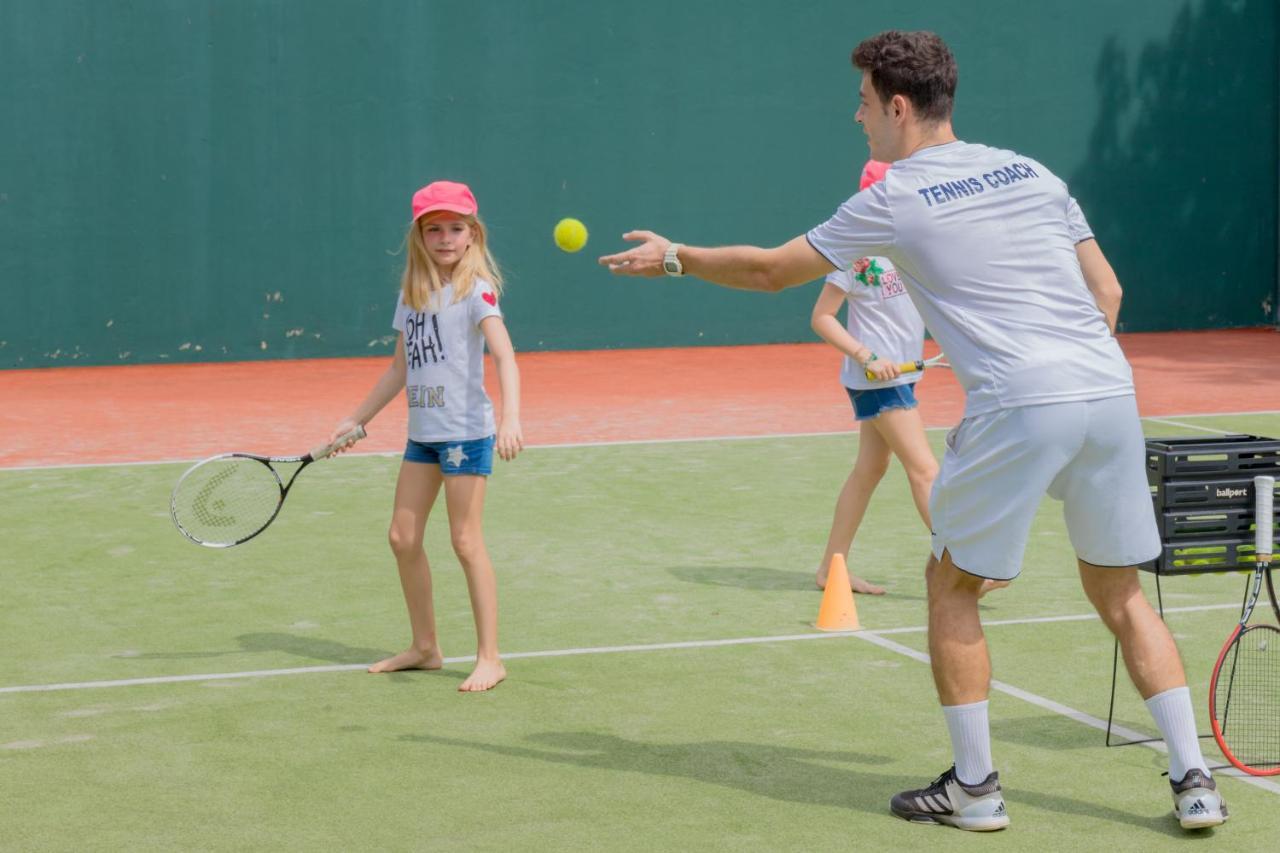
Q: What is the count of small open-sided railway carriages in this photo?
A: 0